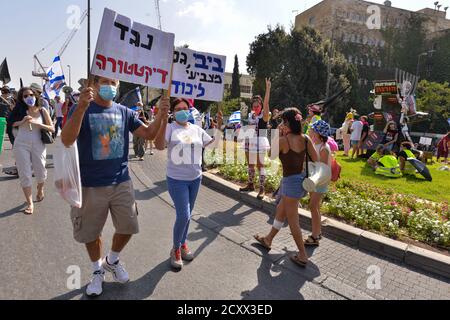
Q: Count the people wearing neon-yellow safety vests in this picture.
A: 3